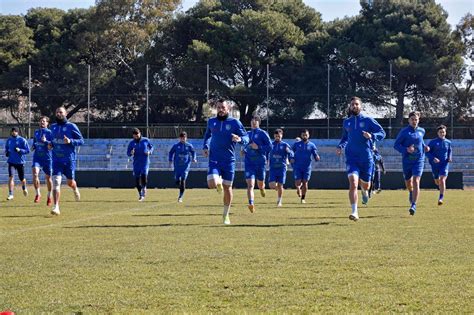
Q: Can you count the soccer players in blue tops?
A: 12